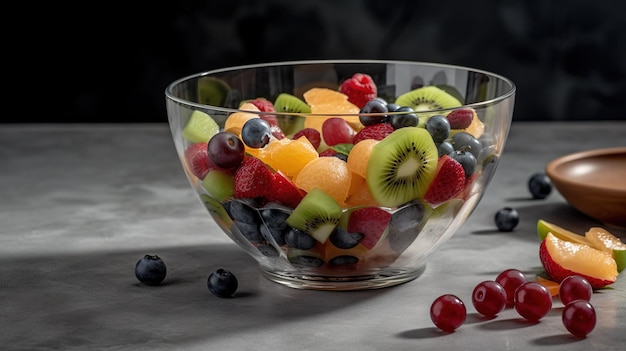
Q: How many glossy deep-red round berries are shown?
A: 6